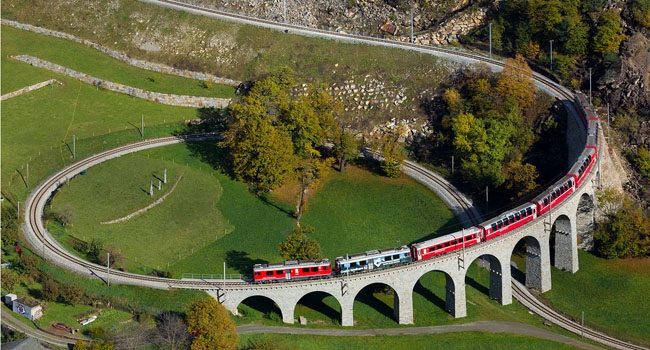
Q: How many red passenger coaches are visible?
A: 6